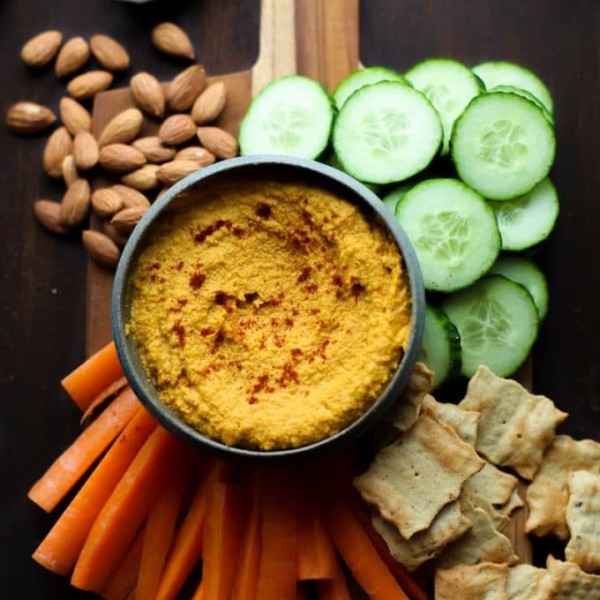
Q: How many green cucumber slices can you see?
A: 13